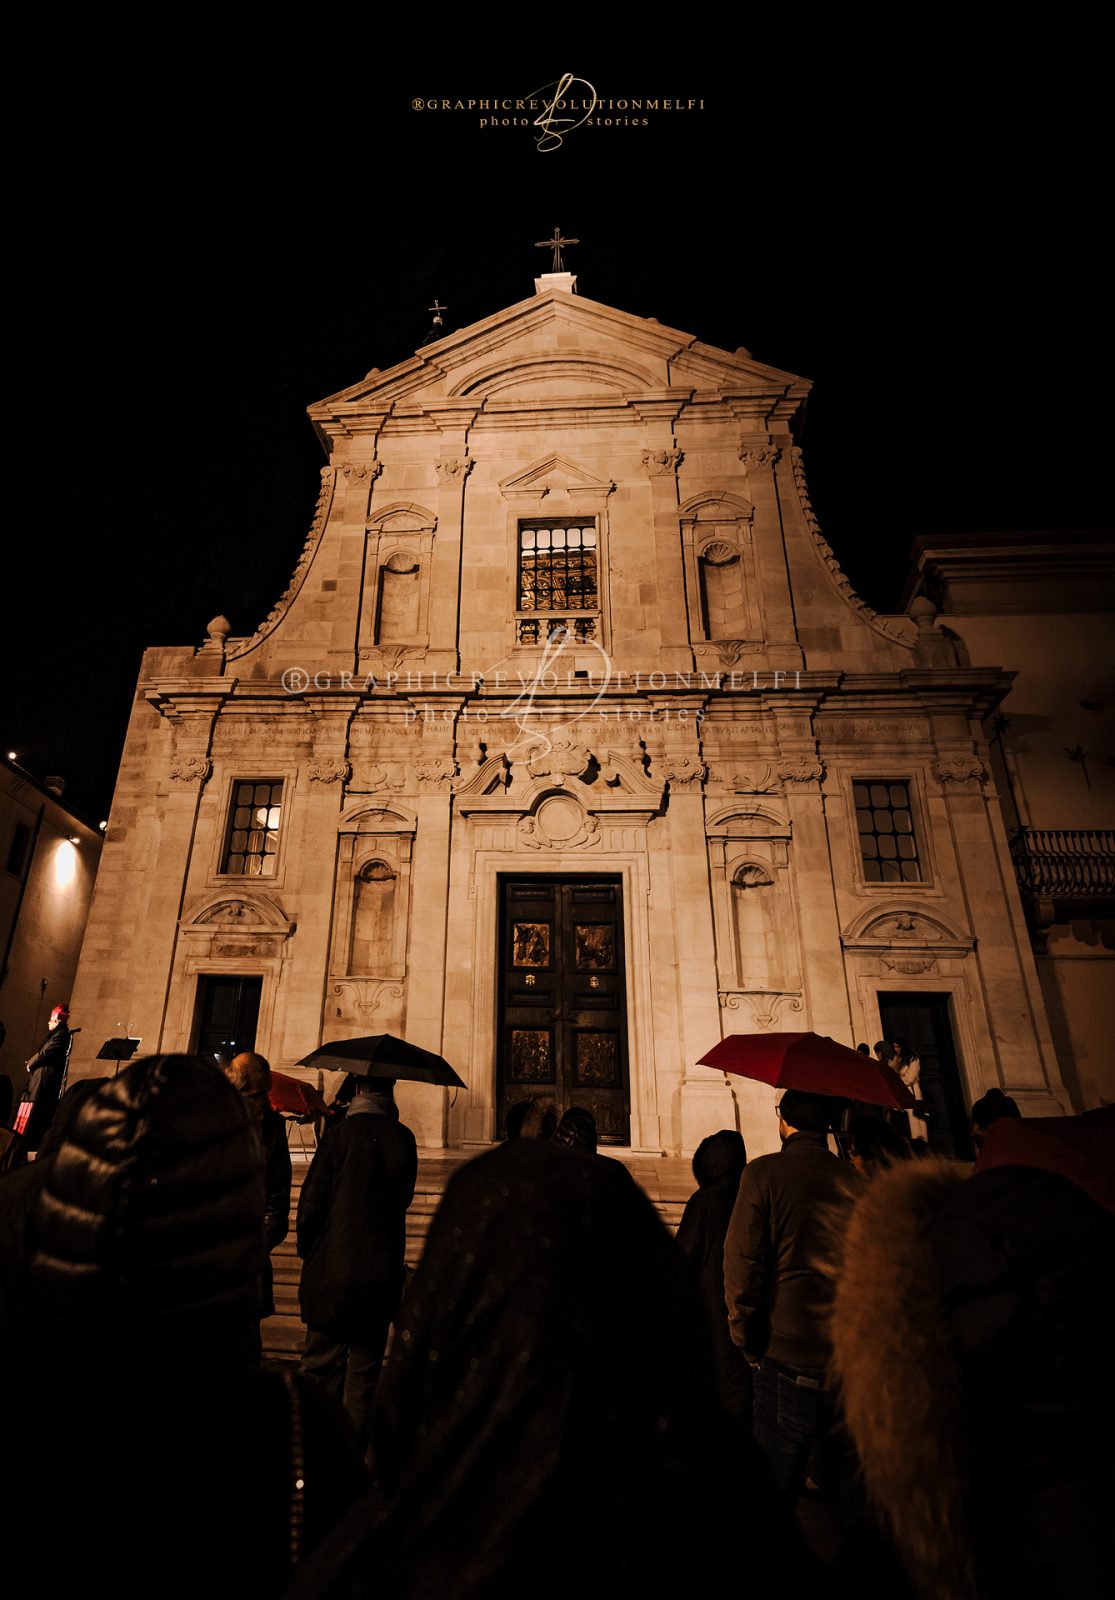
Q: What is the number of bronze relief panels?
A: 4